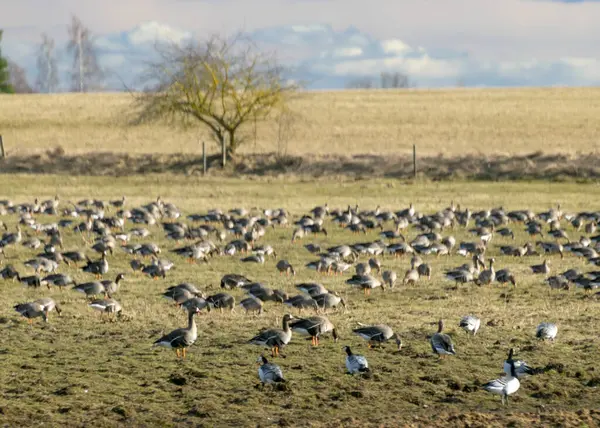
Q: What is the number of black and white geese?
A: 6